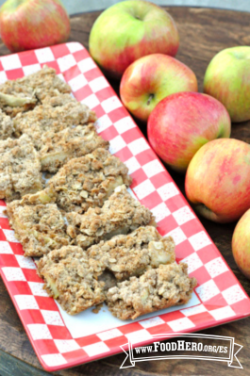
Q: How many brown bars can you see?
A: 11